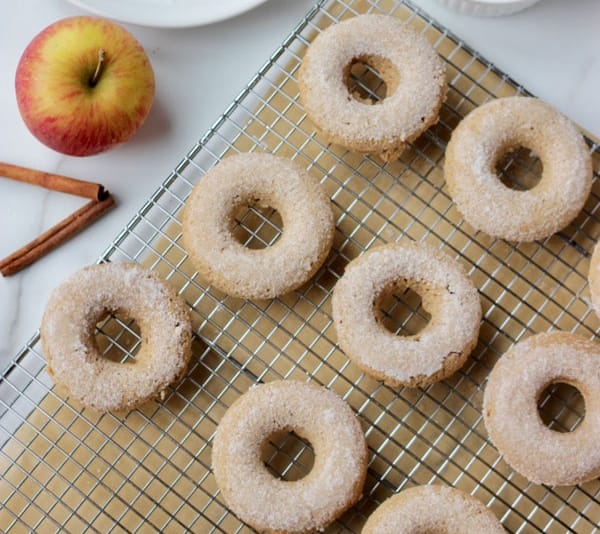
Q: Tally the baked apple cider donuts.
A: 9